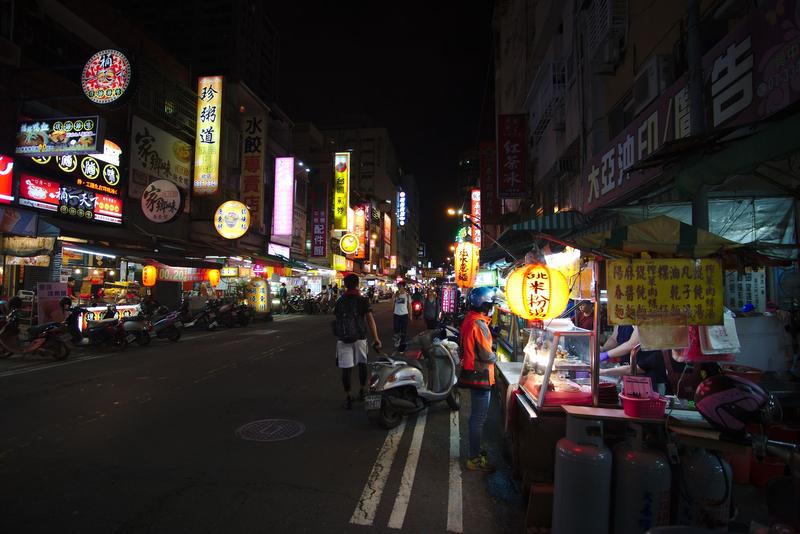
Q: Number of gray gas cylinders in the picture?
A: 3